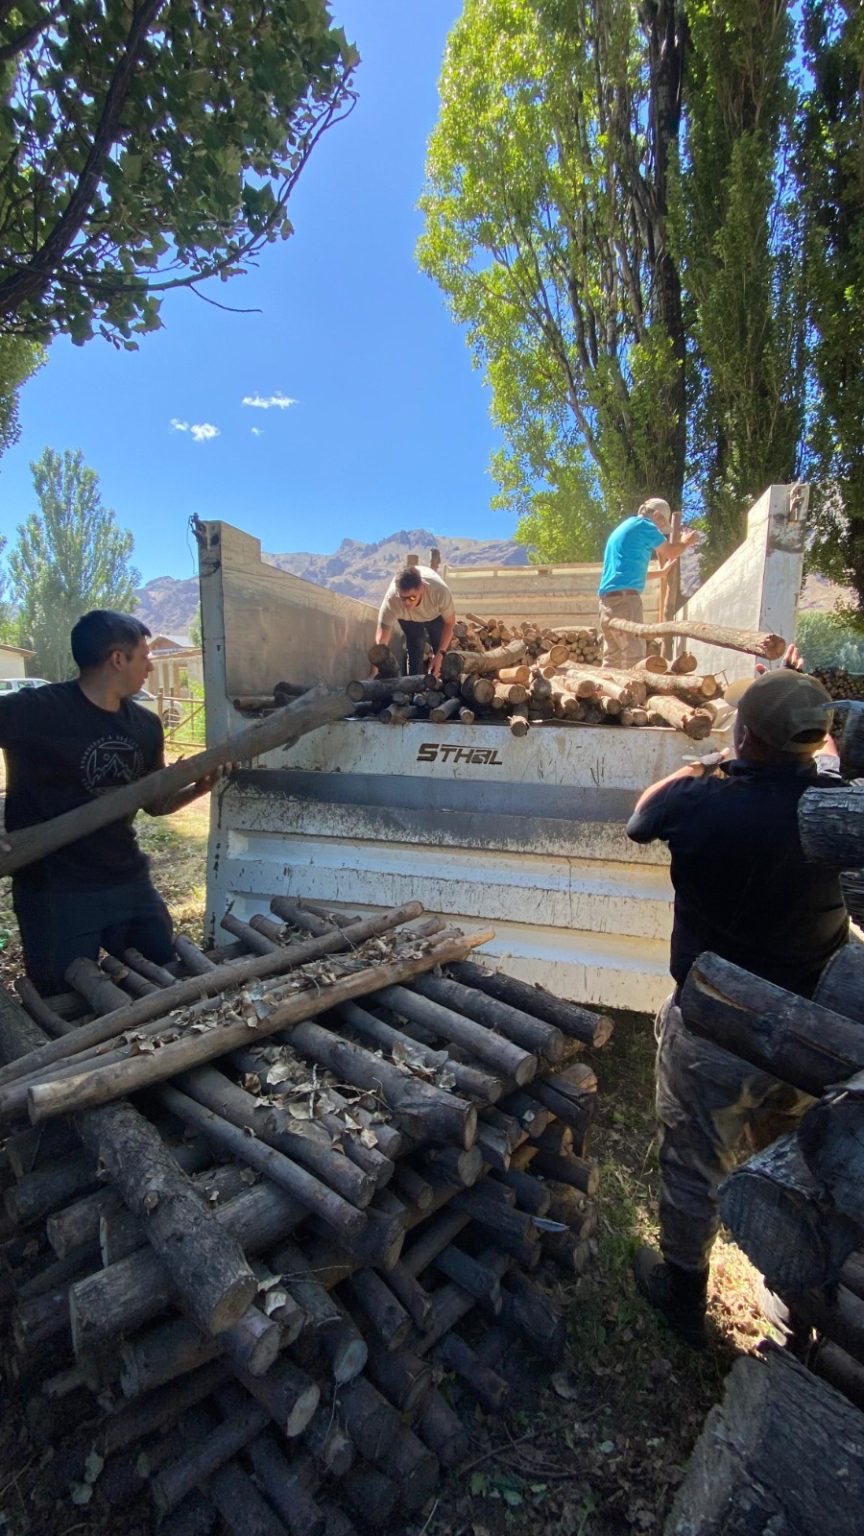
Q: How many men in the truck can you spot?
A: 2